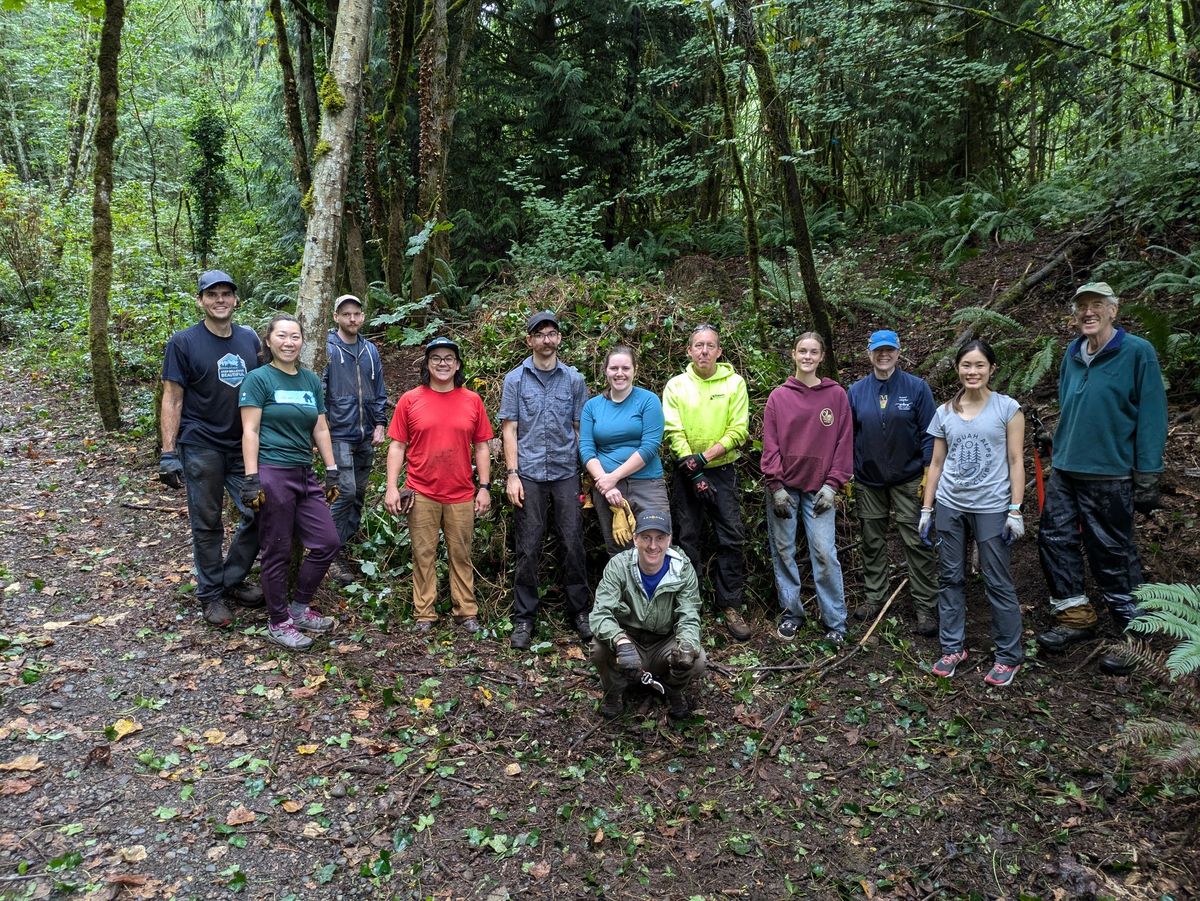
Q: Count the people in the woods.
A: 12